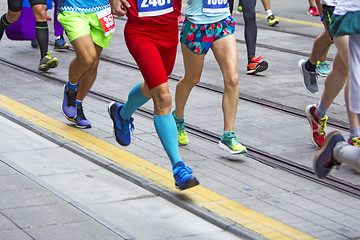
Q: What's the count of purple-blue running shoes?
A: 2